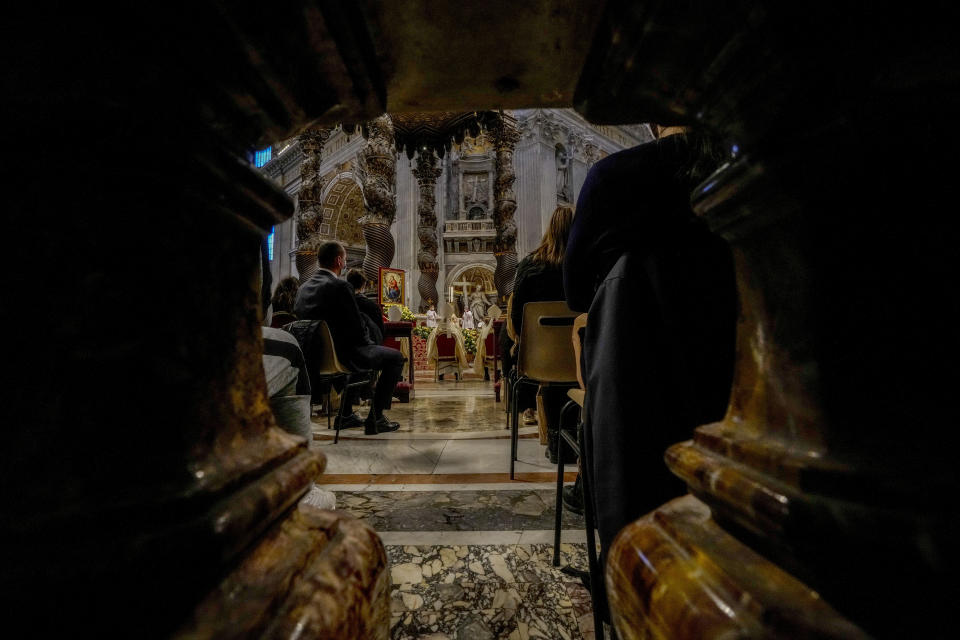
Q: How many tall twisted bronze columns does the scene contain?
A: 4